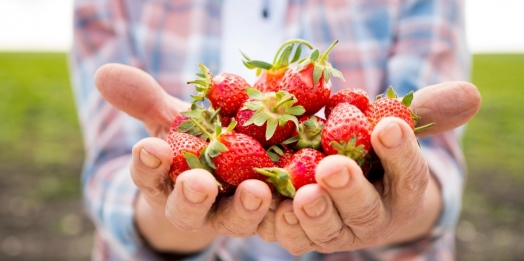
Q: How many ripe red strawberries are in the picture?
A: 13